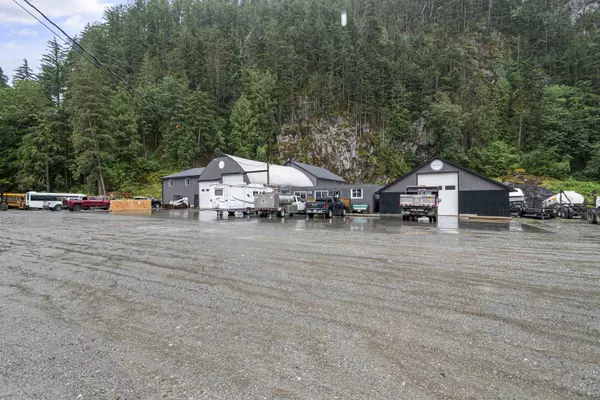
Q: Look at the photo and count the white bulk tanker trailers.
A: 1